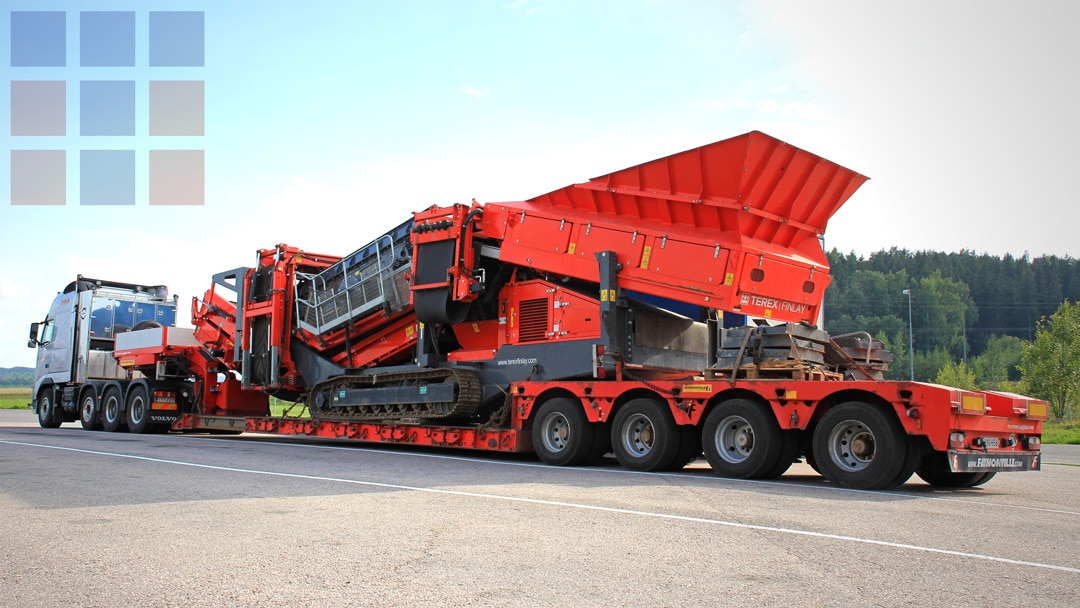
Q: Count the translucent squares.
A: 9